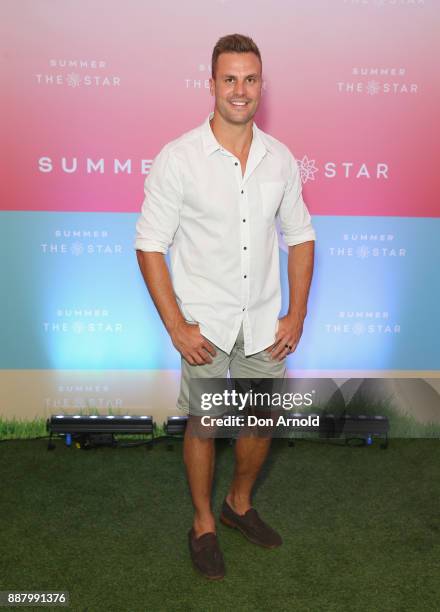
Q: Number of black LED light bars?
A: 3